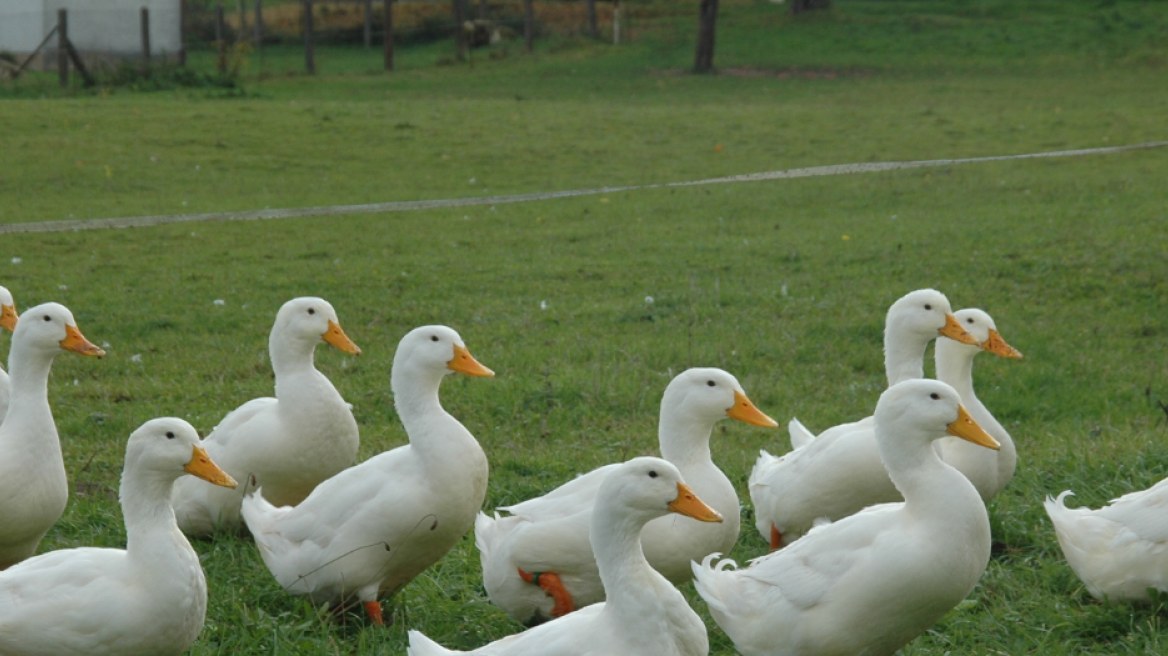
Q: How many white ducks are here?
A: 11